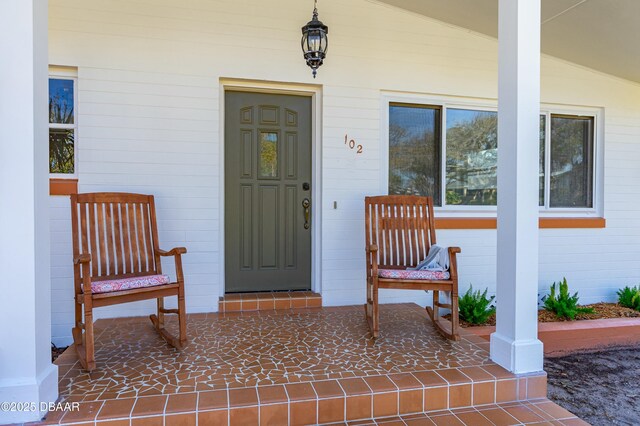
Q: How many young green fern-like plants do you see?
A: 3